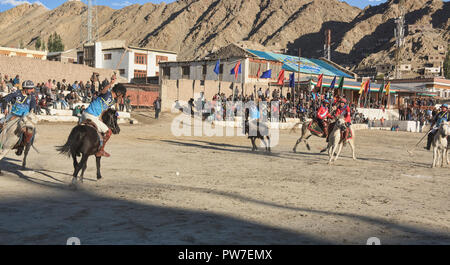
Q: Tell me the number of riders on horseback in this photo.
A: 6